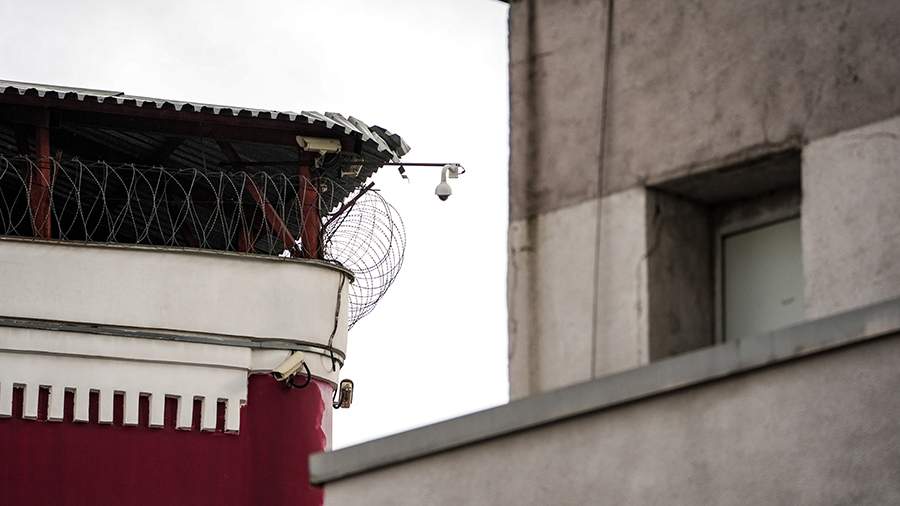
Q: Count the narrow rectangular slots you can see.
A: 9